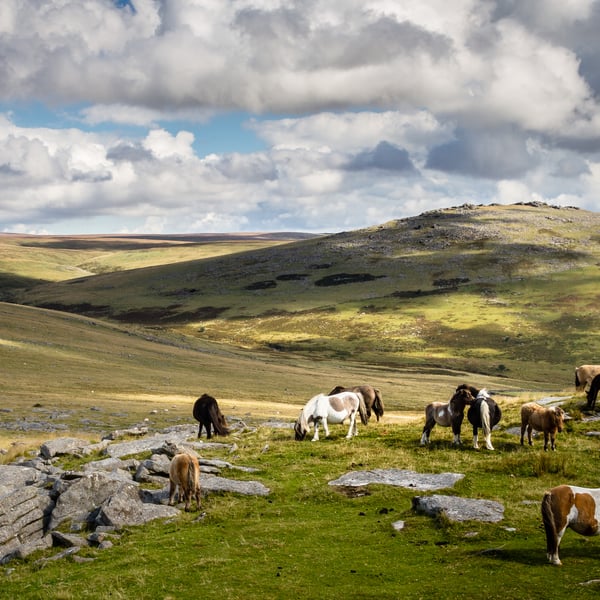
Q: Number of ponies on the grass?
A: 10